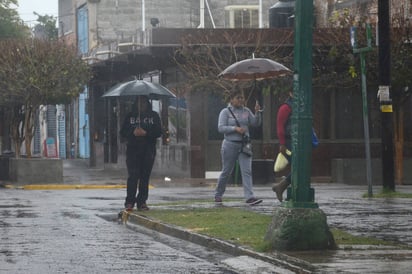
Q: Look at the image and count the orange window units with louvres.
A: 0